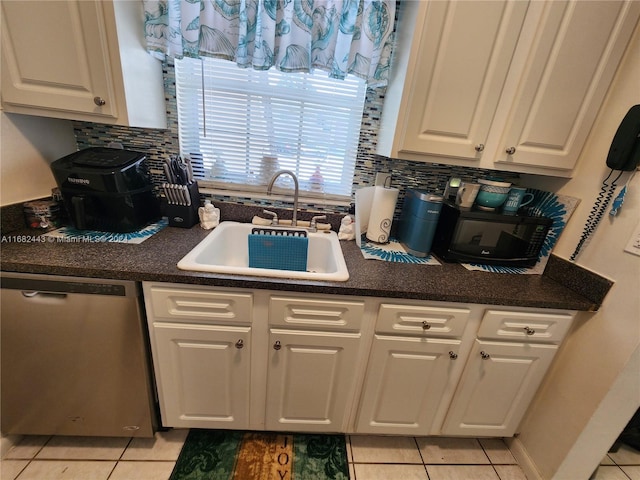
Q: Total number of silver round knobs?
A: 9